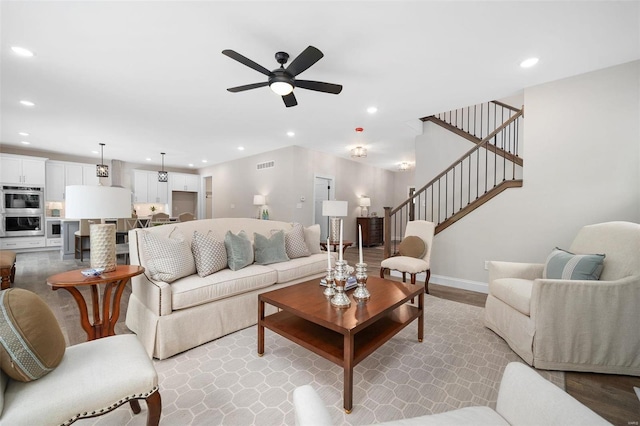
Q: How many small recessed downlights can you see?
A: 12